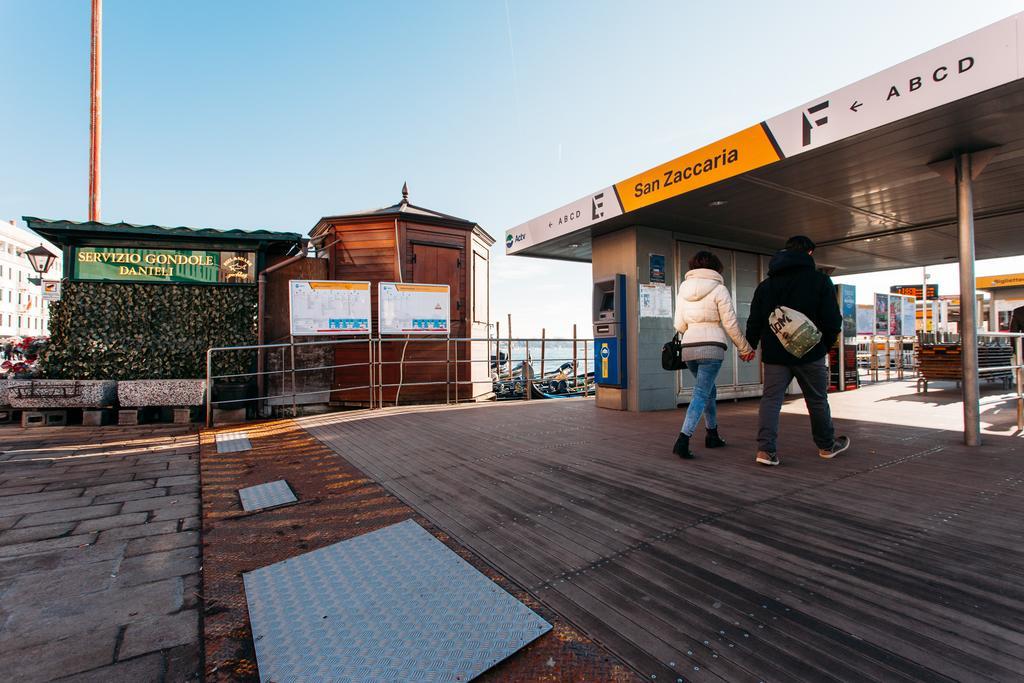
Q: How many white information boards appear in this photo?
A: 2